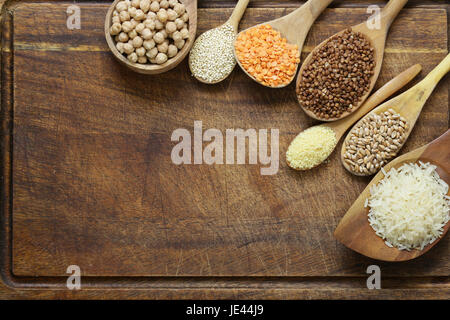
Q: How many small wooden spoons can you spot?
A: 2